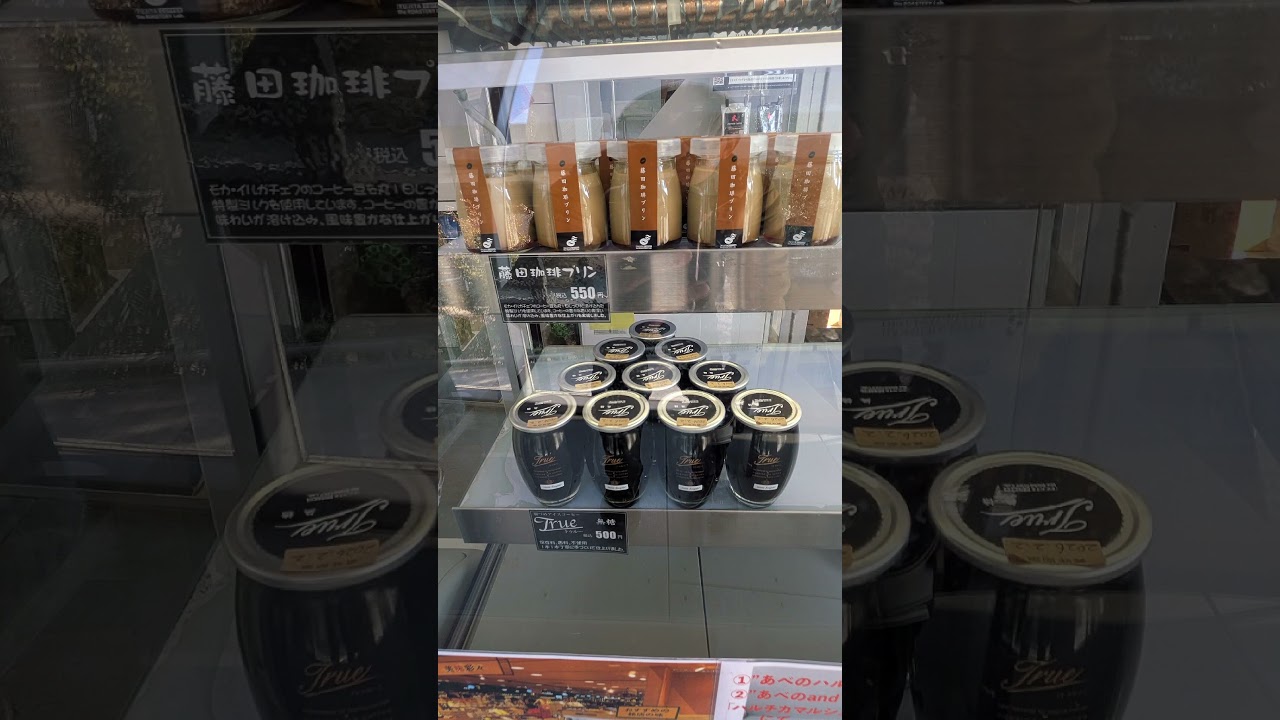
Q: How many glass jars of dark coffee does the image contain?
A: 10